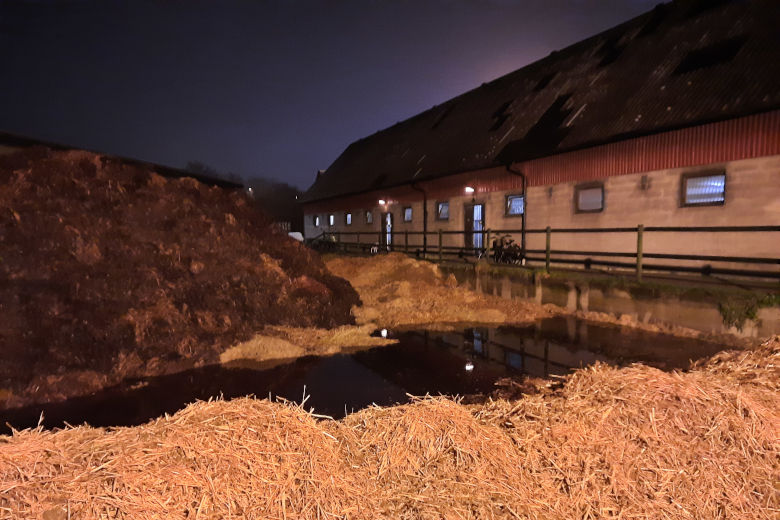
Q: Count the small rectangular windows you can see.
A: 9